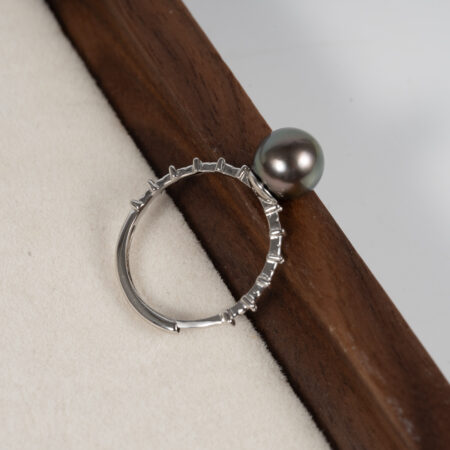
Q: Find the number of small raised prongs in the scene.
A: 12